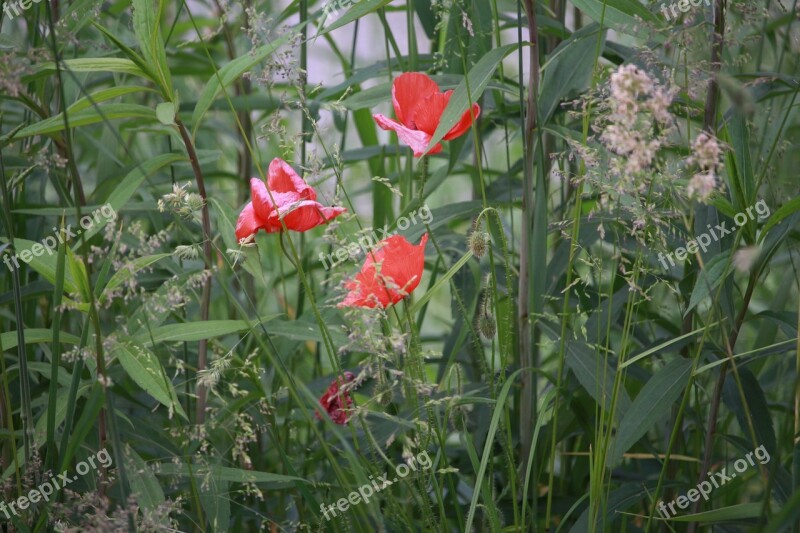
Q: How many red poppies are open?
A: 3